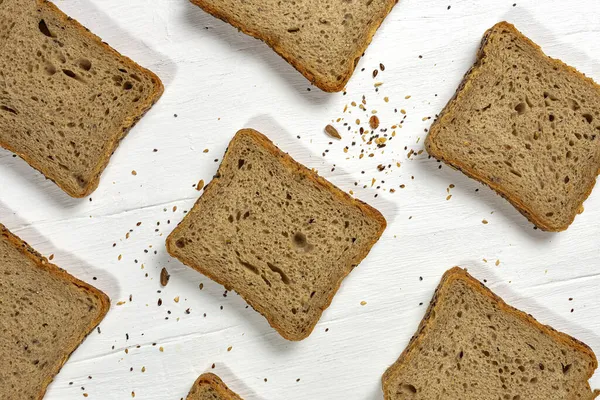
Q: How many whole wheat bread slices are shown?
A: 7